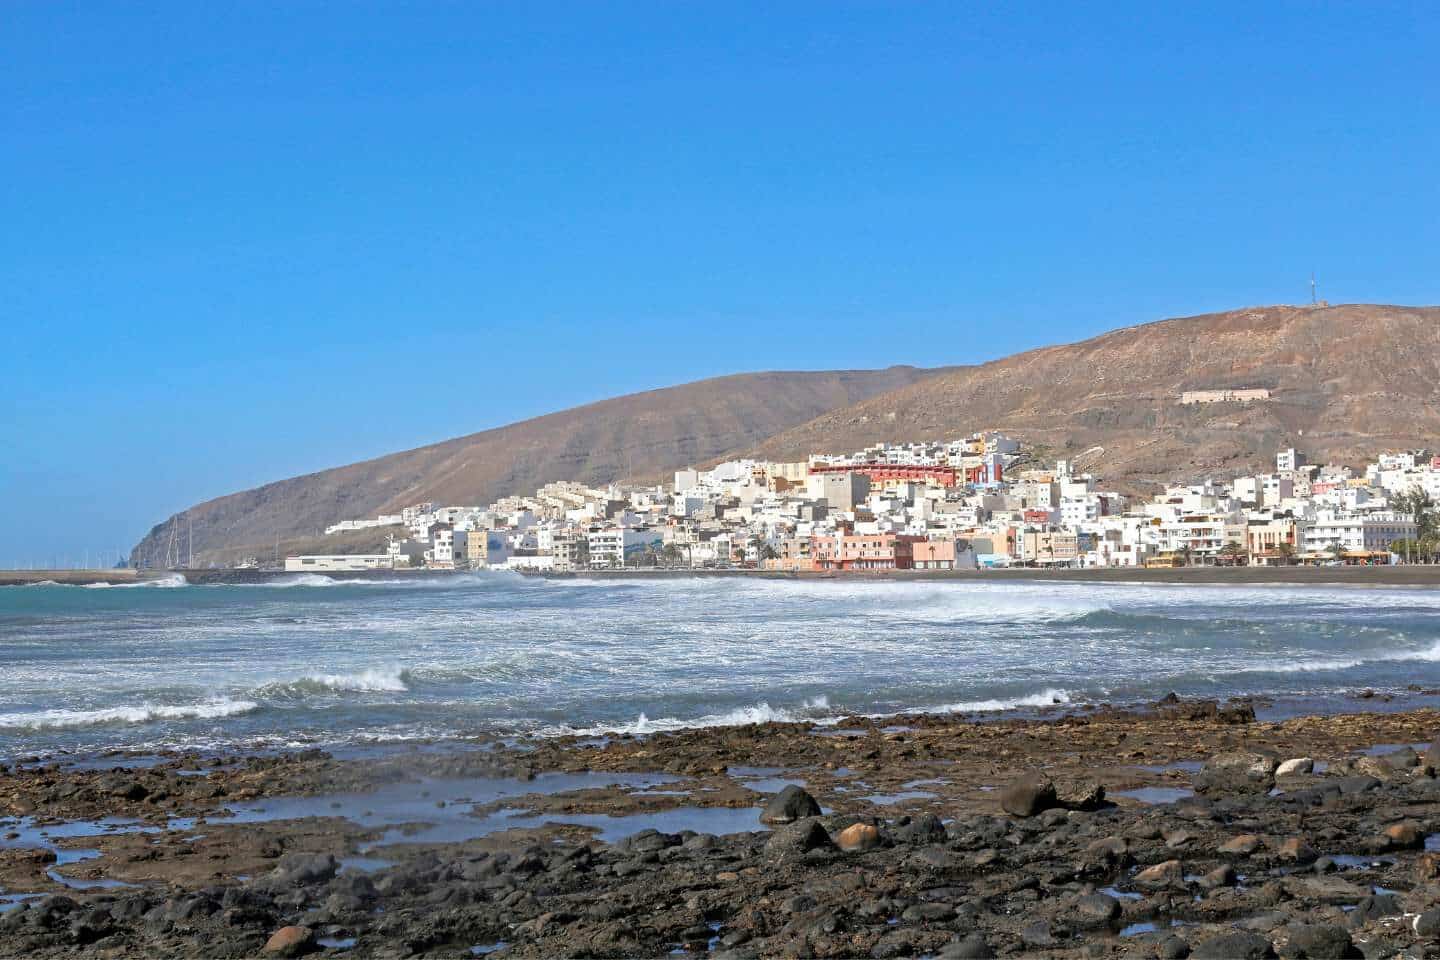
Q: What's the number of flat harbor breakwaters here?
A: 1